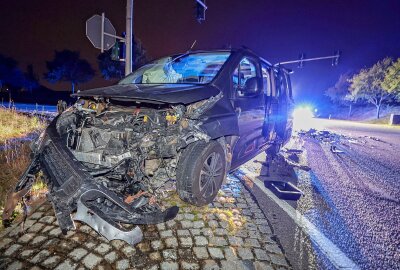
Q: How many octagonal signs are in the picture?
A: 1